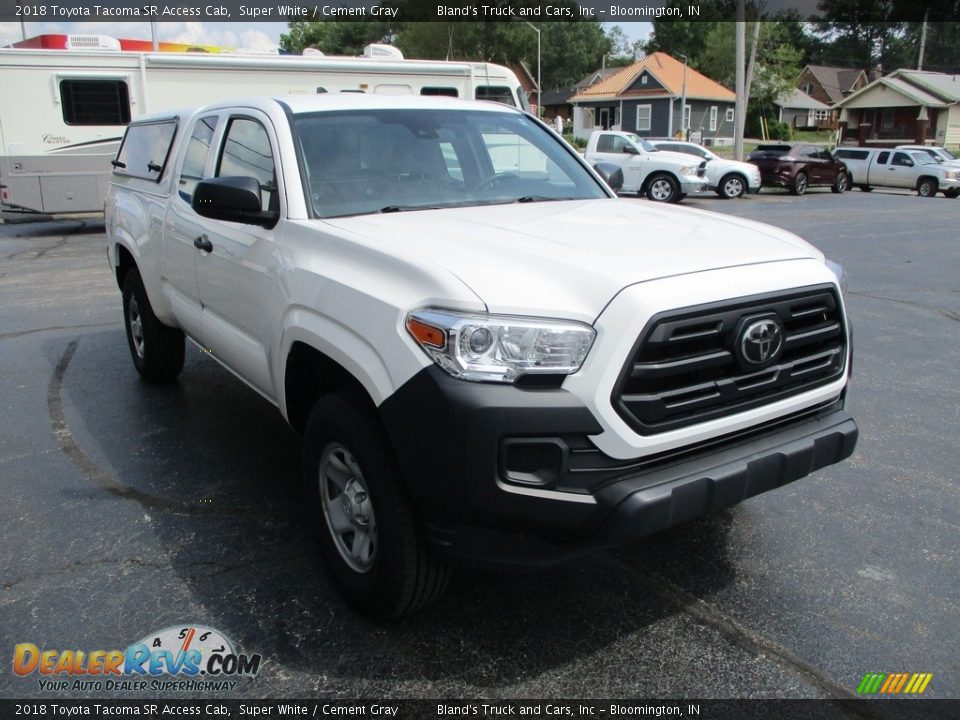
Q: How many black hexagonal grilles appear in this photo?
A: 1